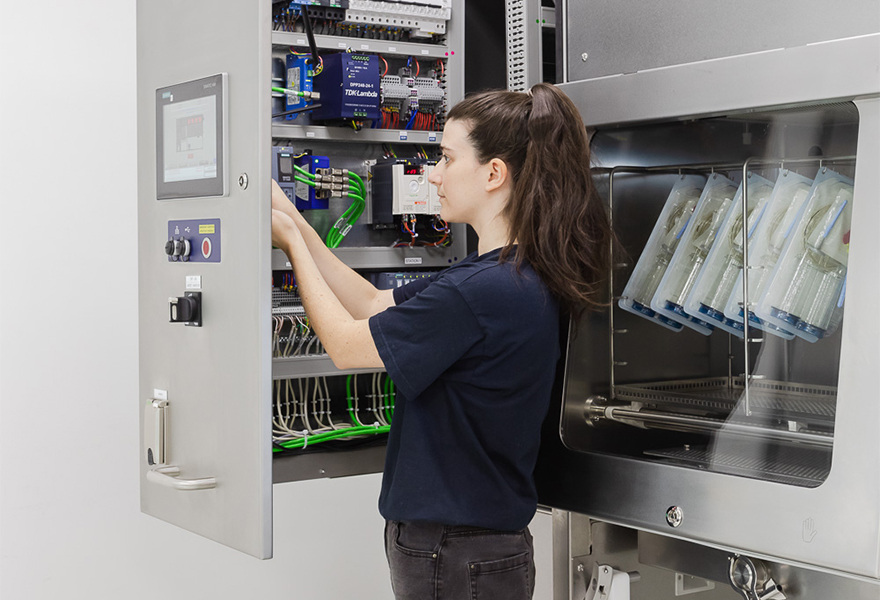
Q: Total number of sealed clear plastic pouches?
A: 5